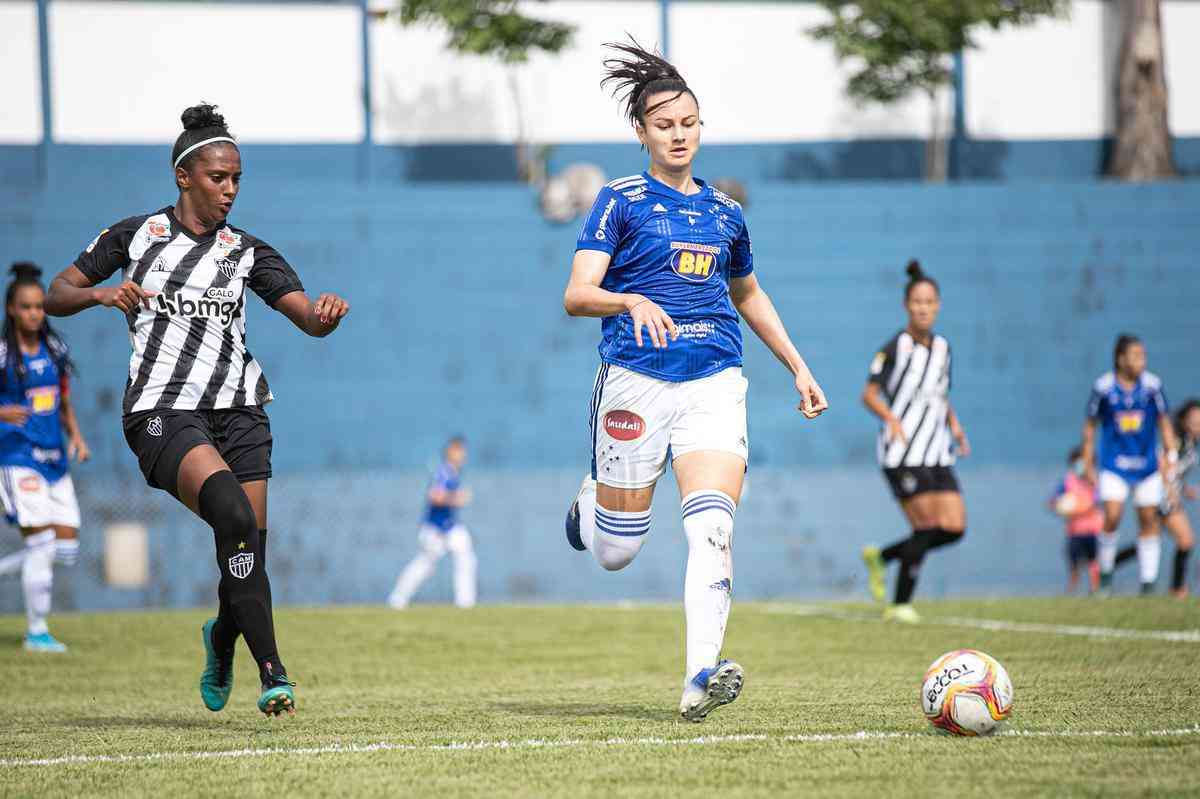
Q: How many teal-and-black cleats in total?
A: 2